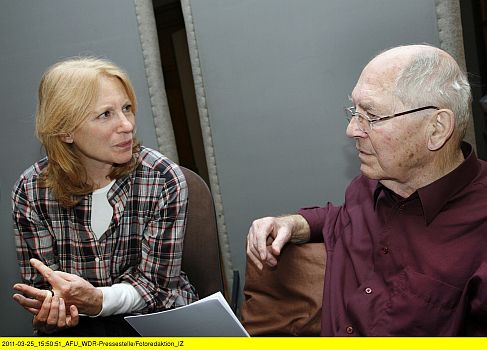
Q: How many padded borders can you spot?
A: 3